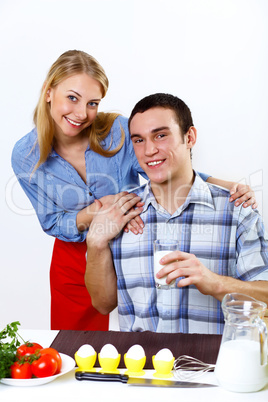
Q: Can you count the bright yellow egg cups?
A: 4